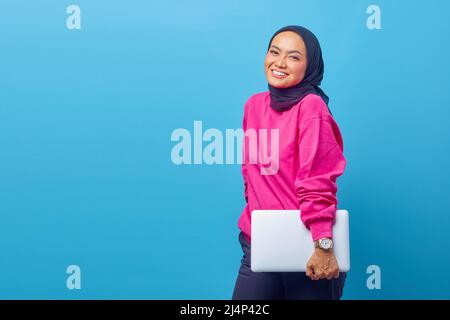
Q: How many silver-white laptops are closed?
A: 1